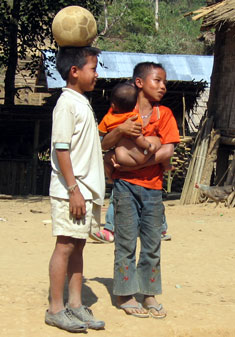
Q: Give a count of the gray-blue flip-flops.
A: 2